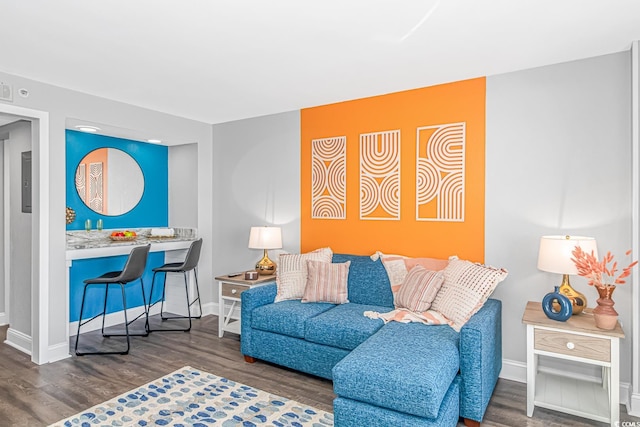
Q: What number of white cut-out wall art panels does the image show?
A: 3